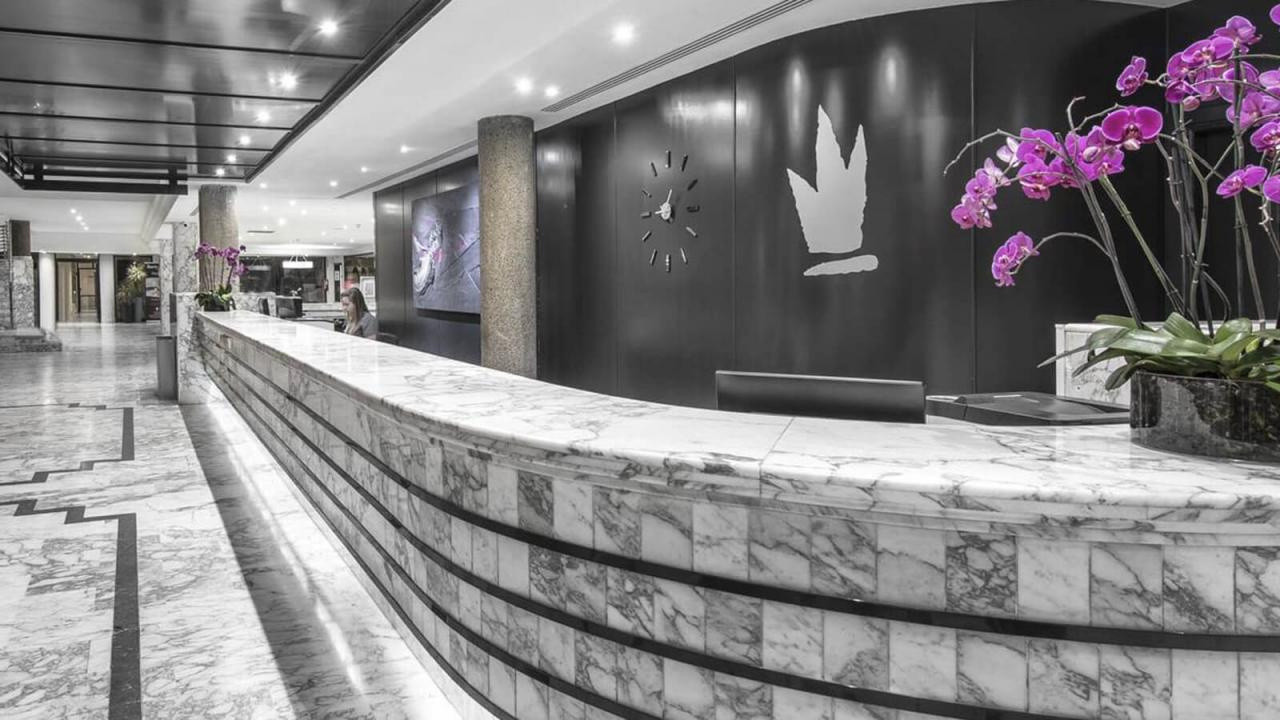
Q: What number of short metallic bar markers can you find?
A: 12